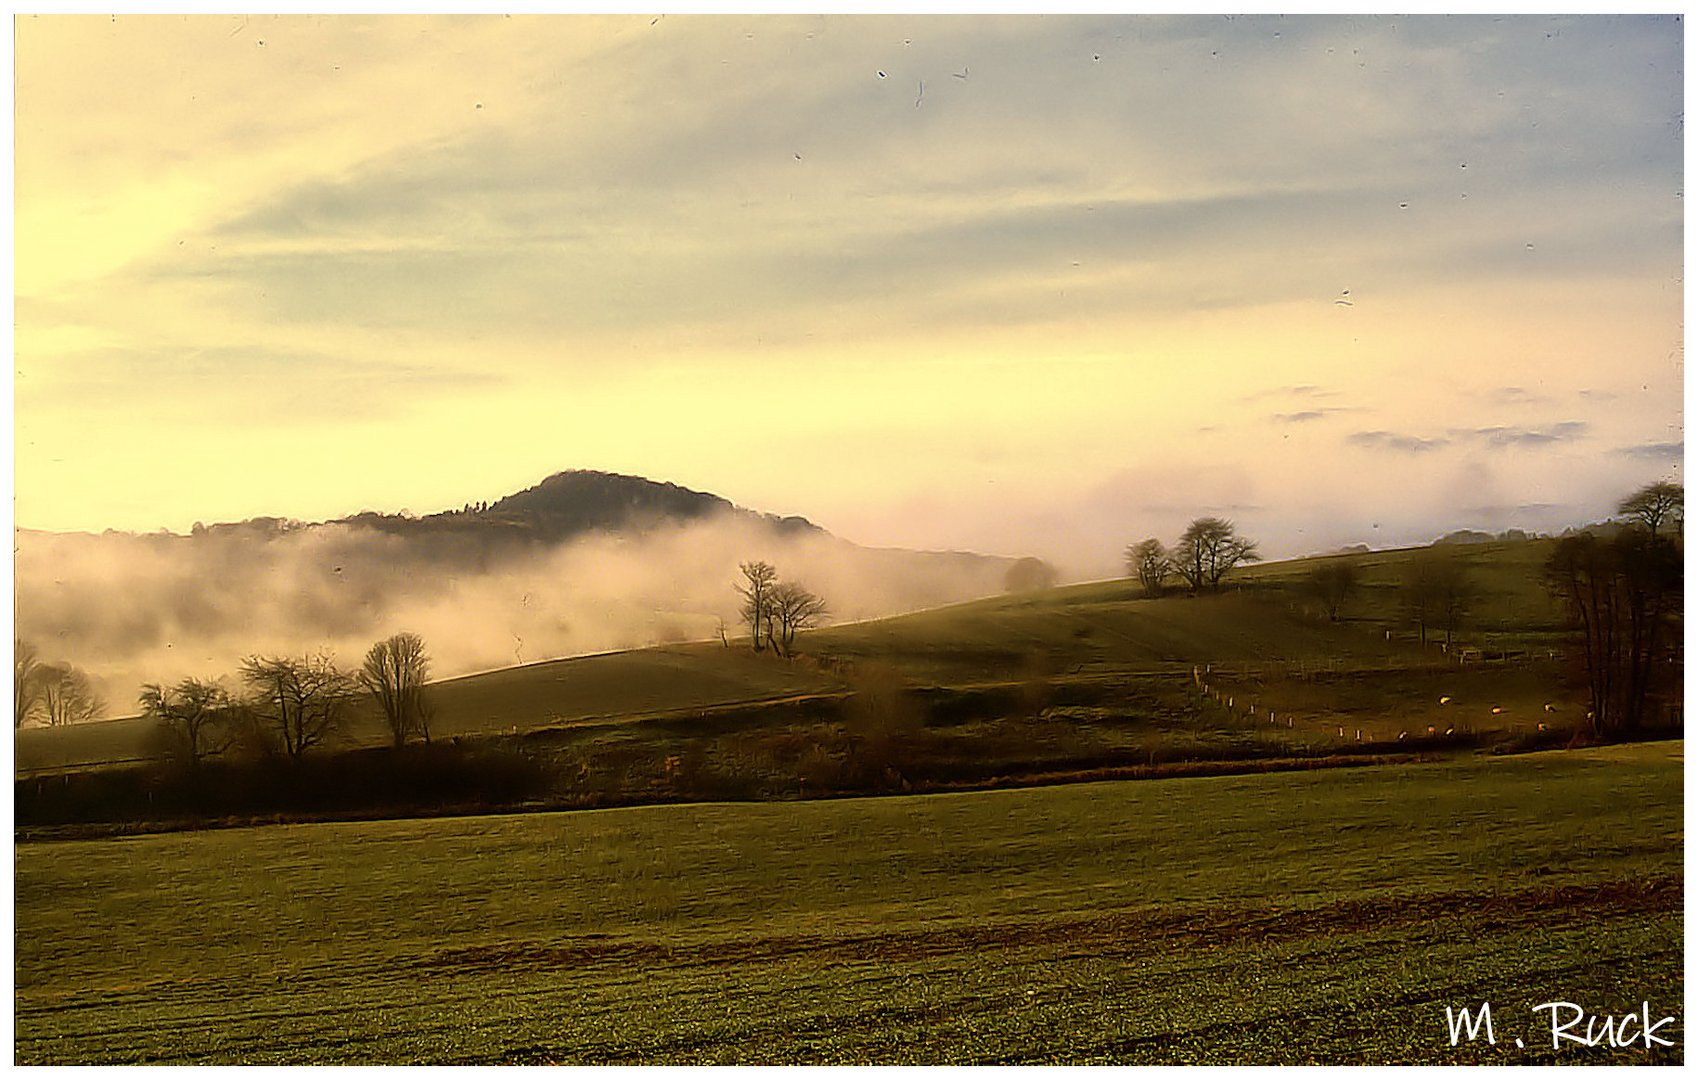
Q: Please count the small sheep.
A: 8